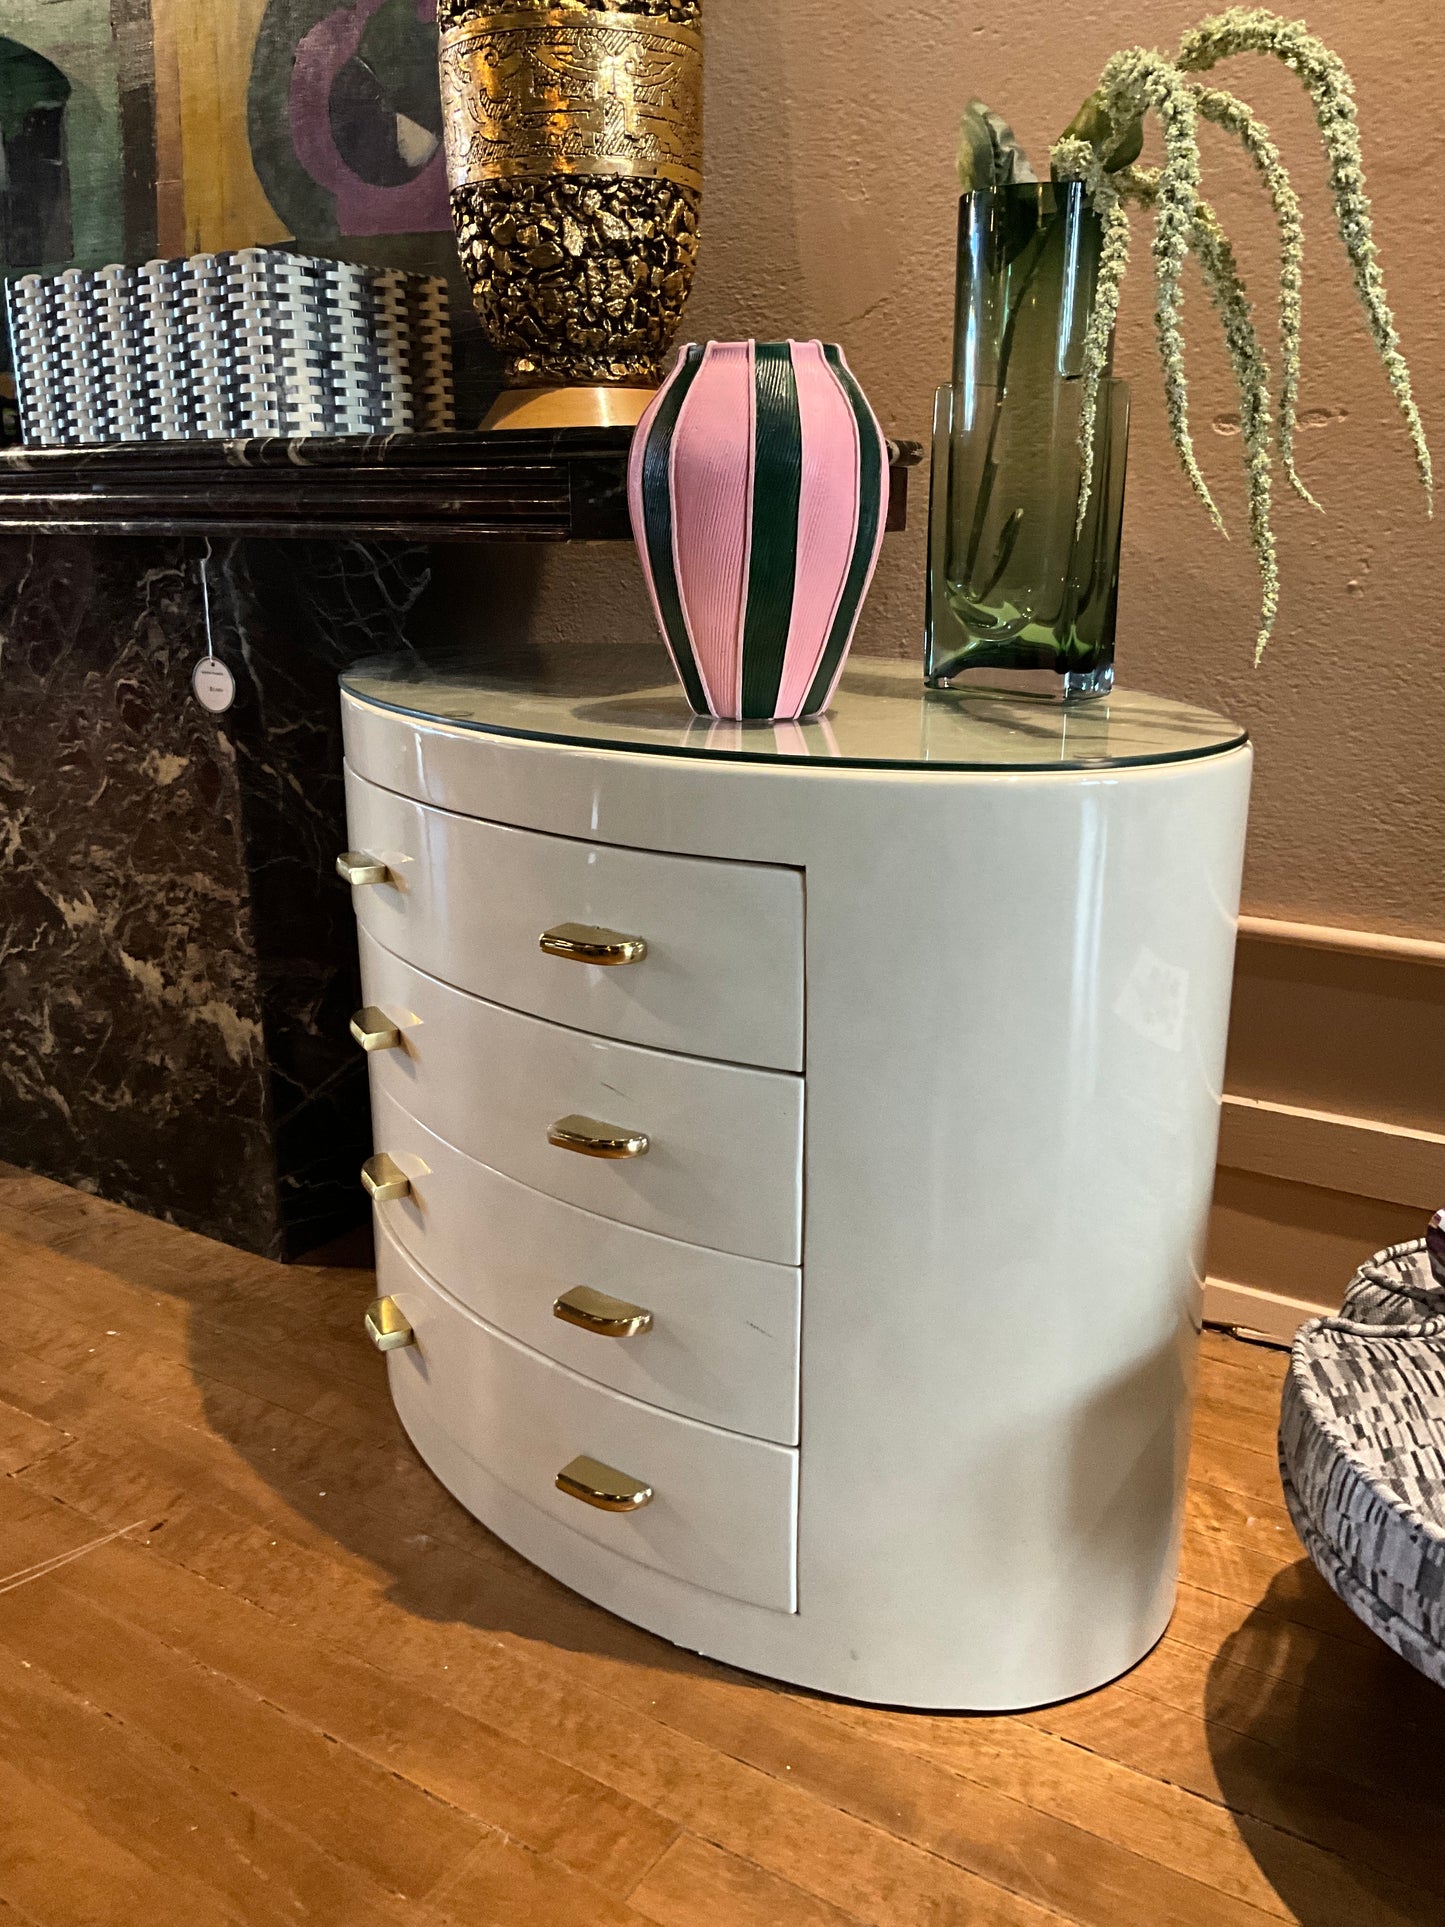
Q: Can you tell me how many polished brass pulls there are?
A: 8